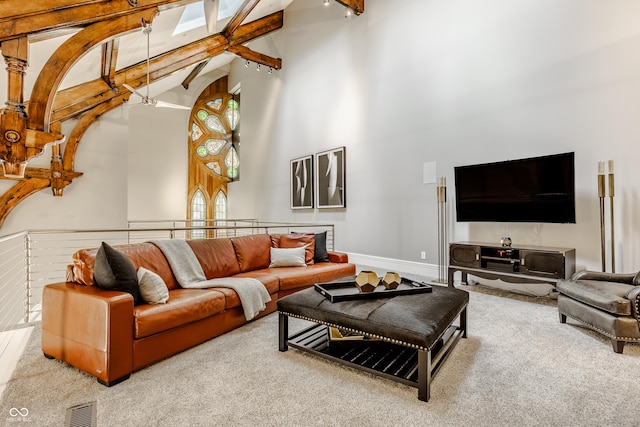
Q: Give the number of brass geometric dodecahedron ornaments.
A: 2